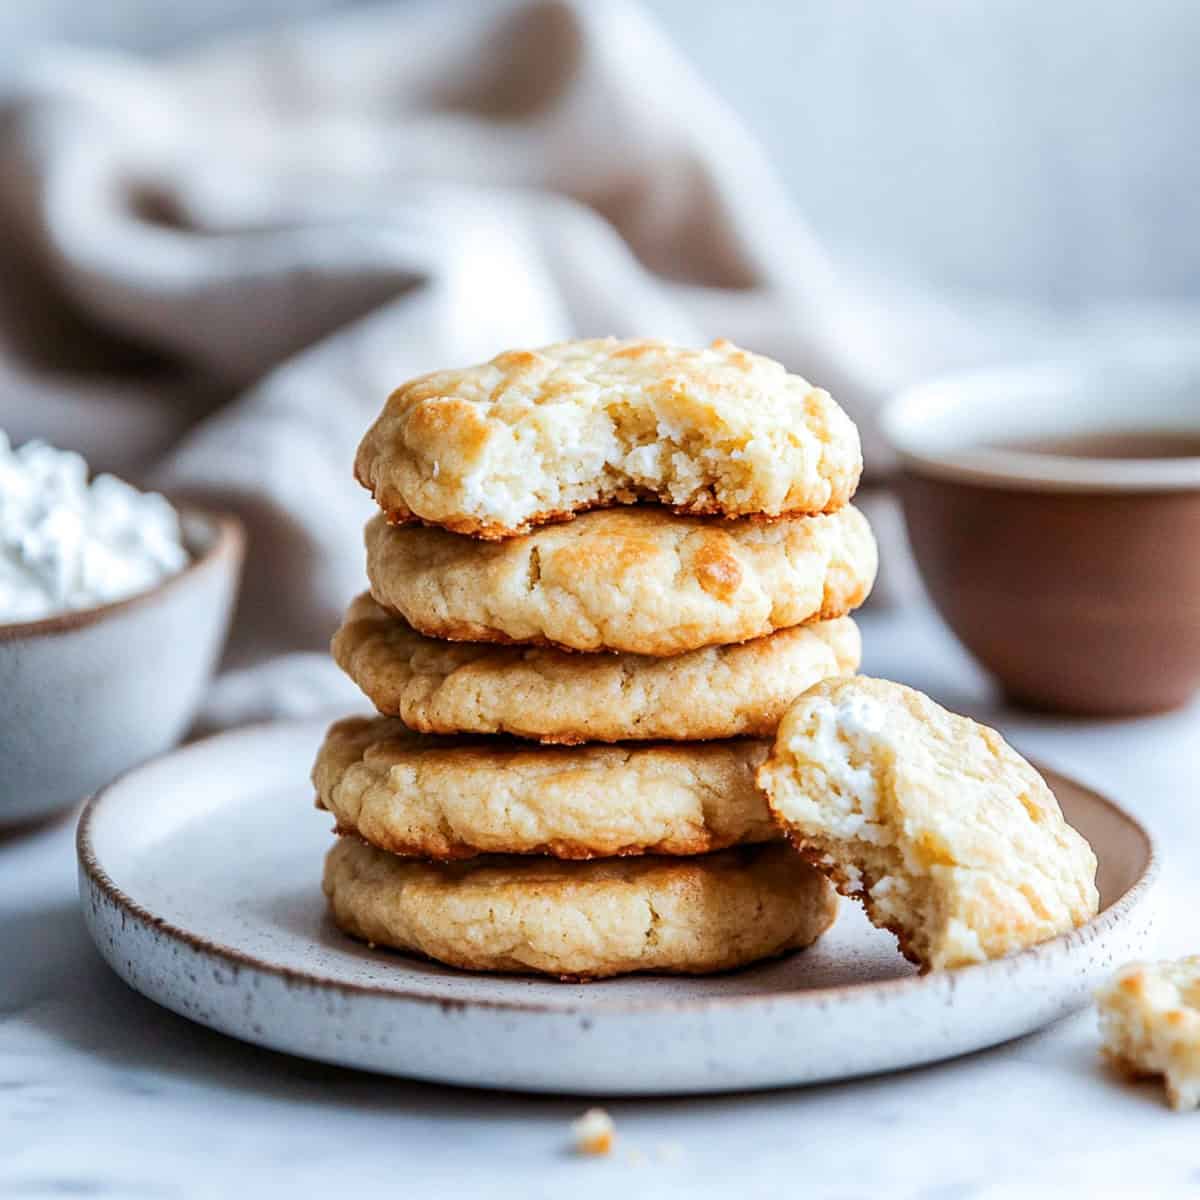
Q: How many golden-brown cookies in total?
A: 6